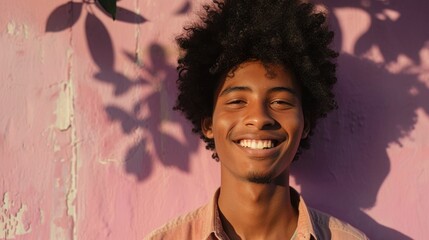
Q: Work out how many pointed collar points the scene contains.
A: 2